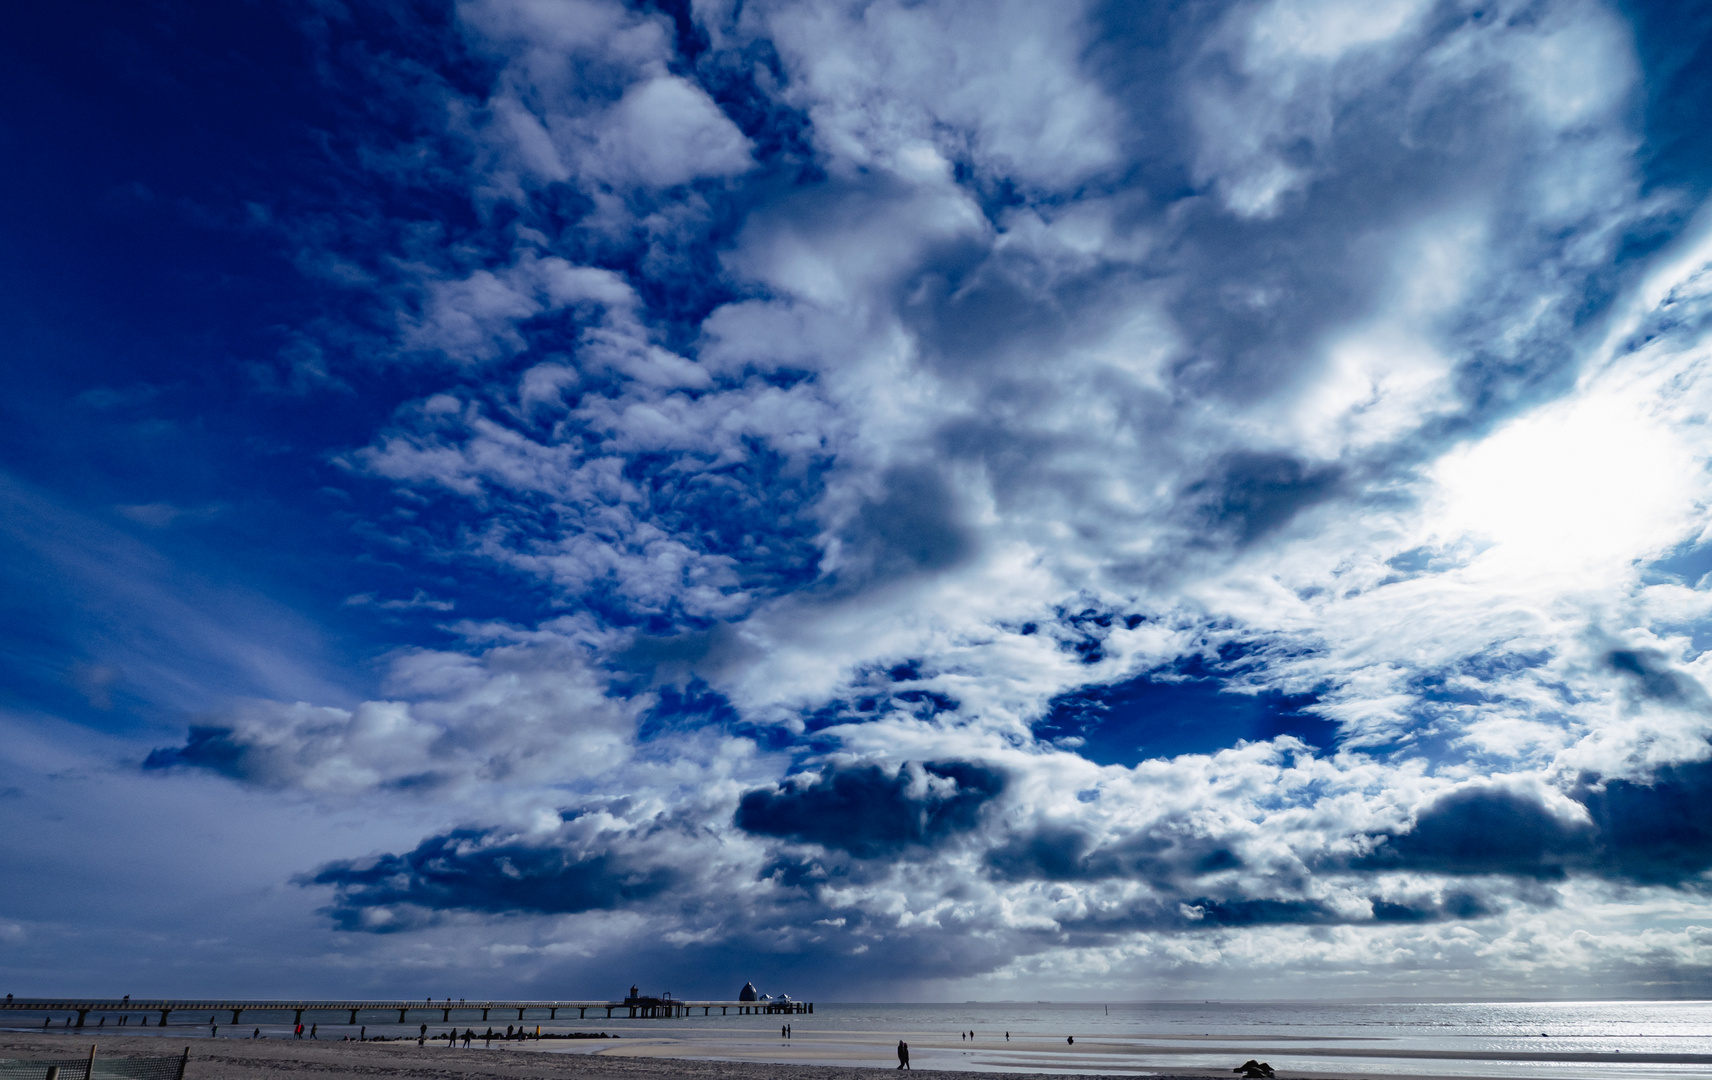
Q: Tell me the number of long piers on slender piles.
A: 1